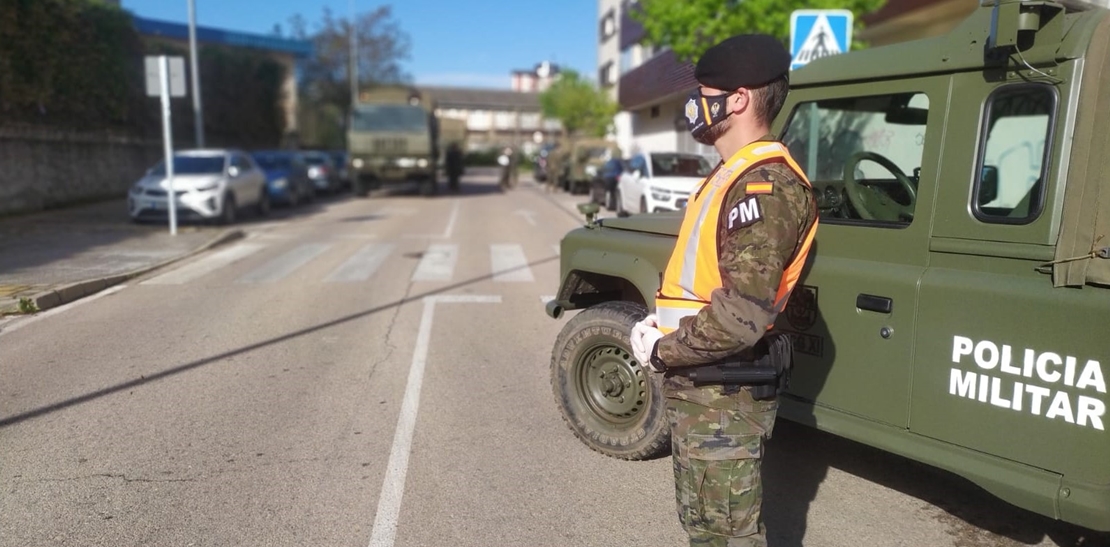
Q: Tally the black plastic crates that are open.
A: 0